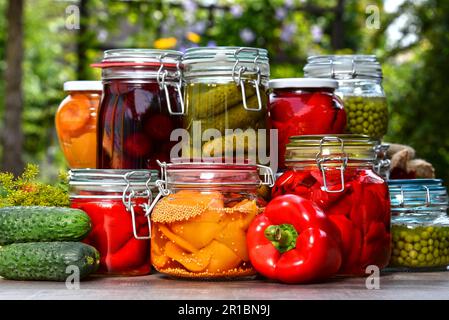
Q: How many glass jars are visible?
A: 9